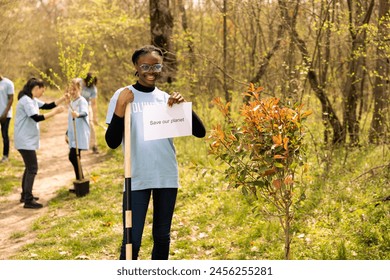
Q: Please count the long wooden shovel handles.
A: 1